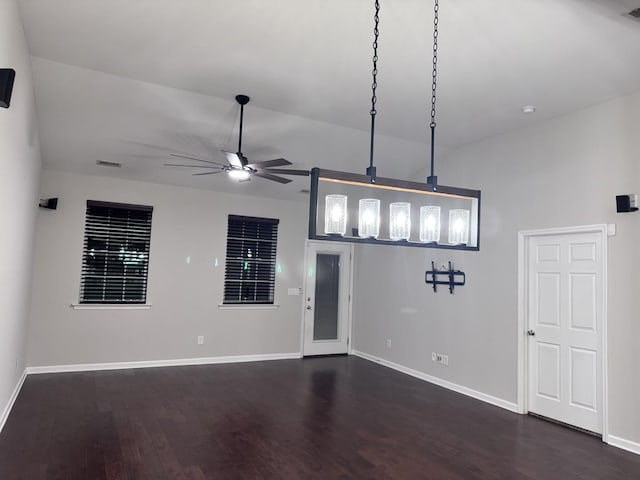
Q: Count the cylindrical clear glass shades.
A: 5